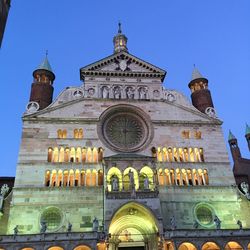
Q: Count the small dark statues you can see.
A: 8